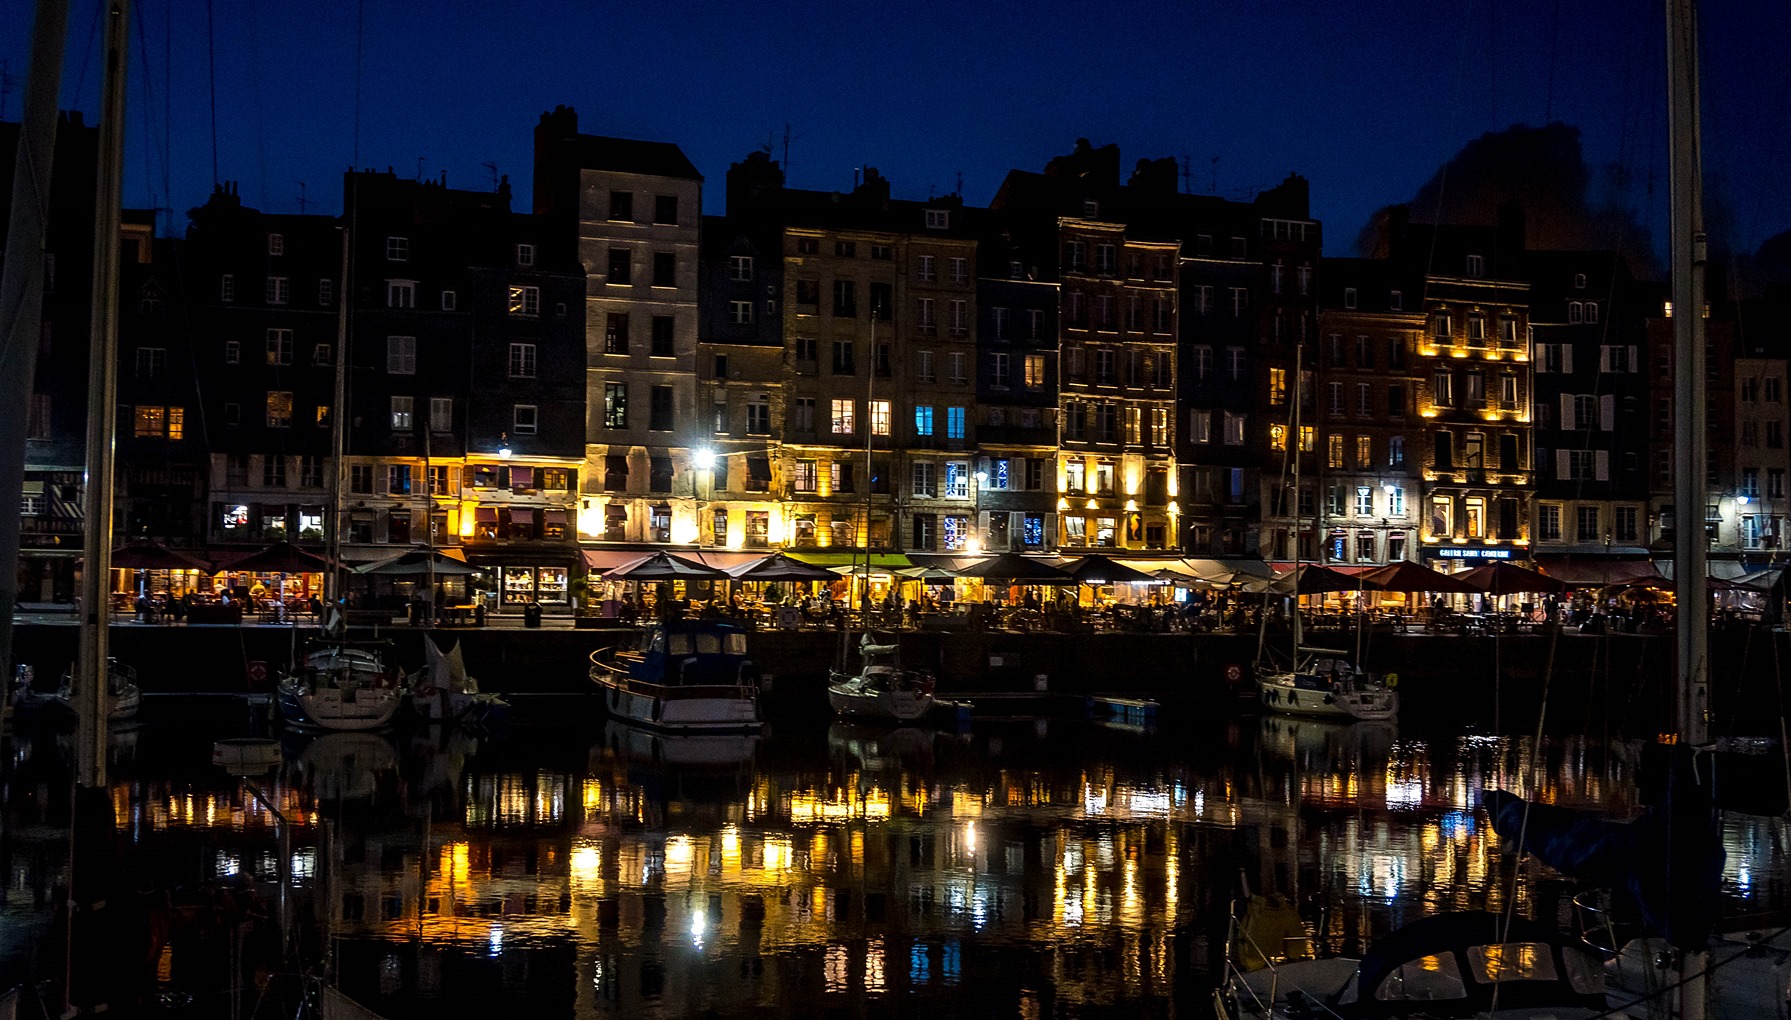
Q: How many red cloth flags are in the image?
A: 0